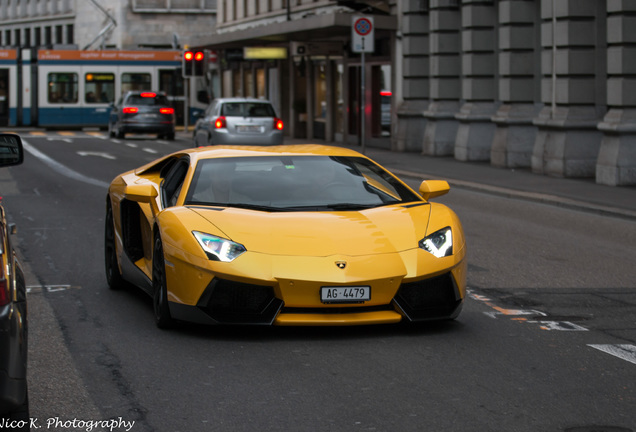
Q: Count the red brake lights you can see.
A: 5